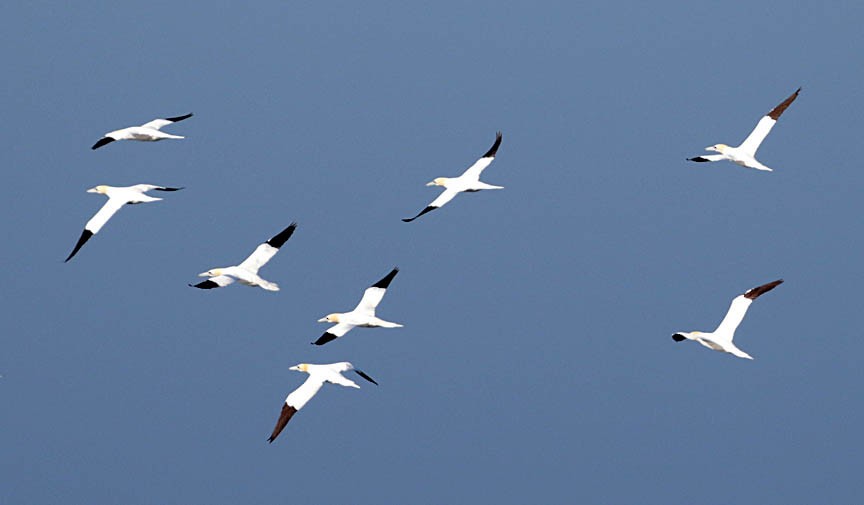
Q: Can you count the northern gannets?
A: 8